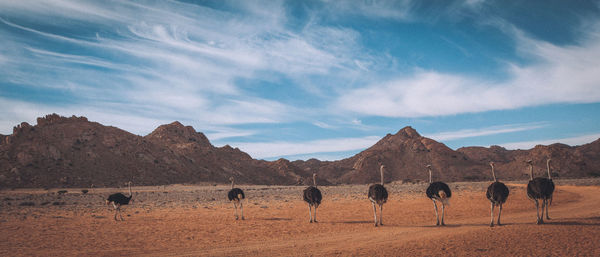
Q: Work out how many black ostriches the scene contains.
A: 8